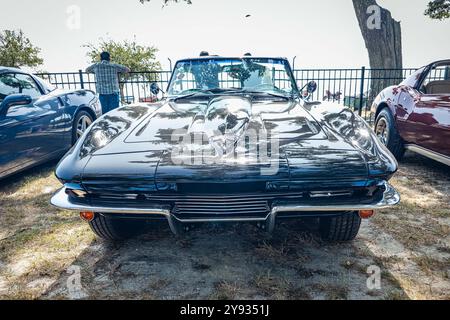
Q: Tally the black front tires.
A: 2